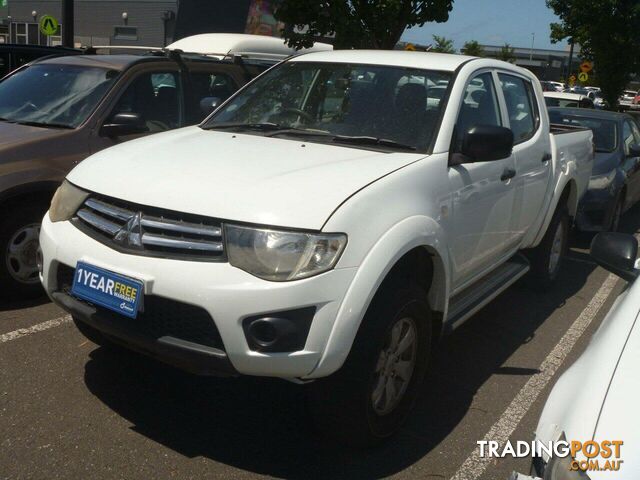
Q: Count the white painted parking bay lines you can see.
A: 2